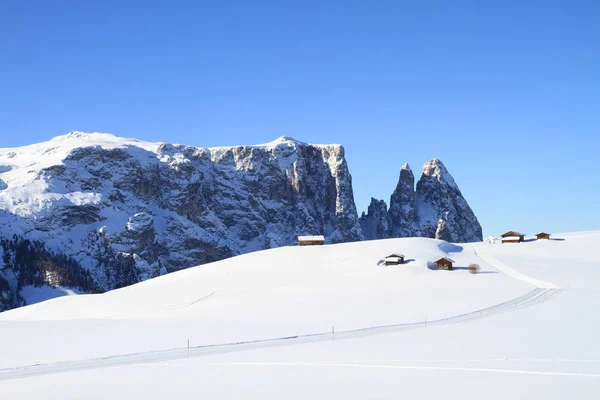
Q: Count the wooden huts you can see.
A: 5